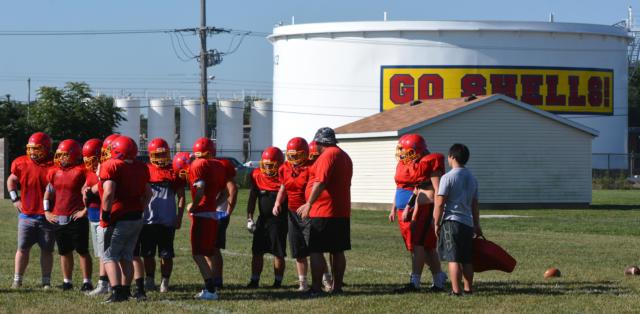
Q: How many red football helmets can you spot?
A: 13